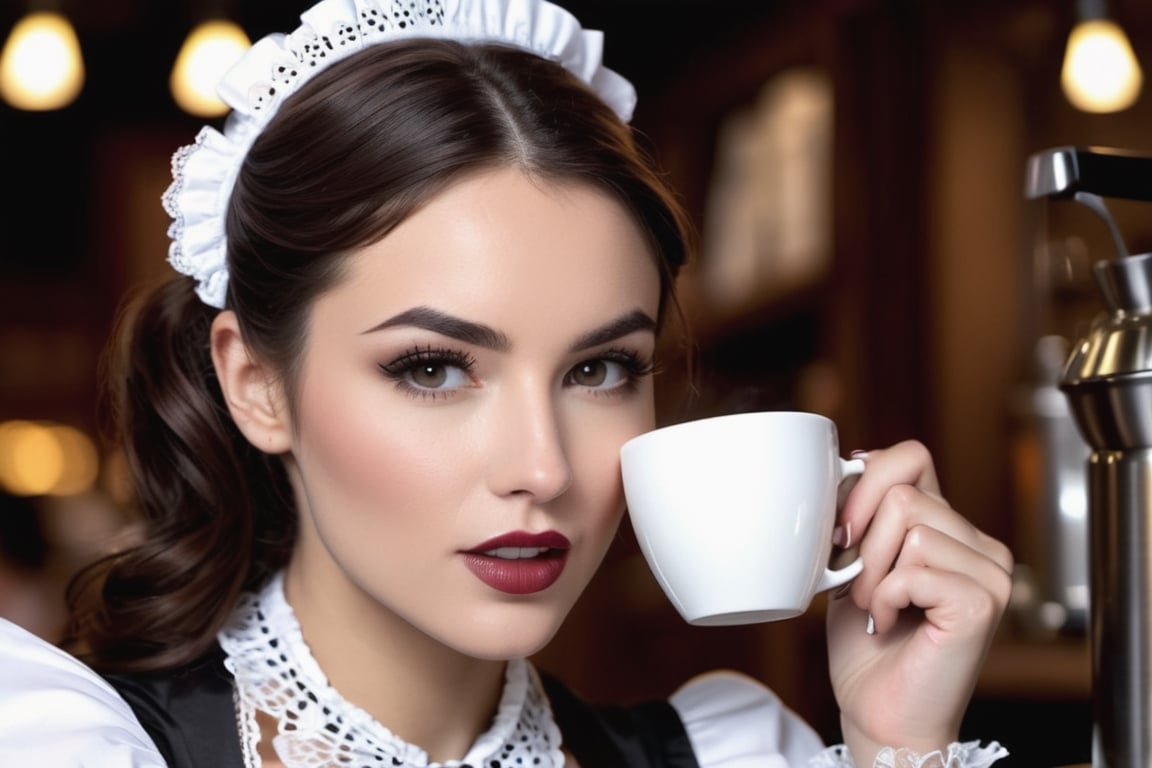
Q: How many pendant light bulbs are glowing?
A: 3